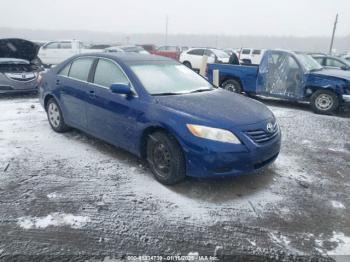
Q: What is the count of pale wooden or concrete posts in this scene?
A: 2